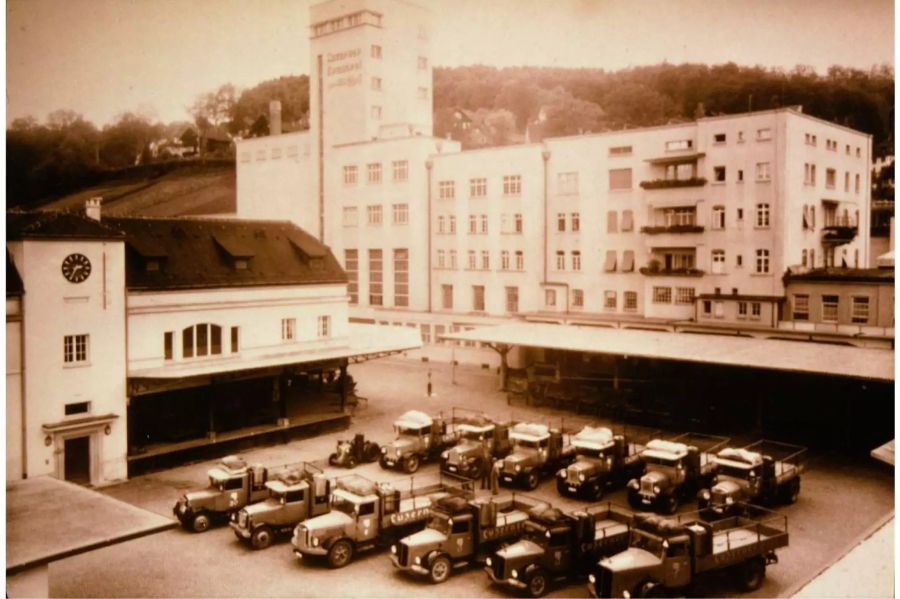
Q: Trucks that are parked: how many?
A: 12